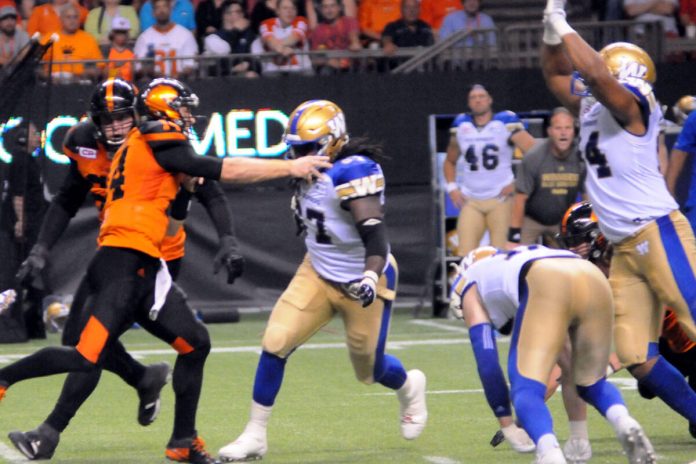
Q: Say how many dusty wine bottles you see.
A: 0